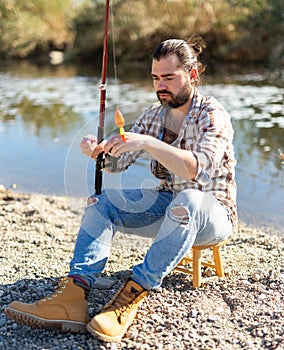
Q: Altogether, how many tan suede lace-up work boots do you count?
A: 2